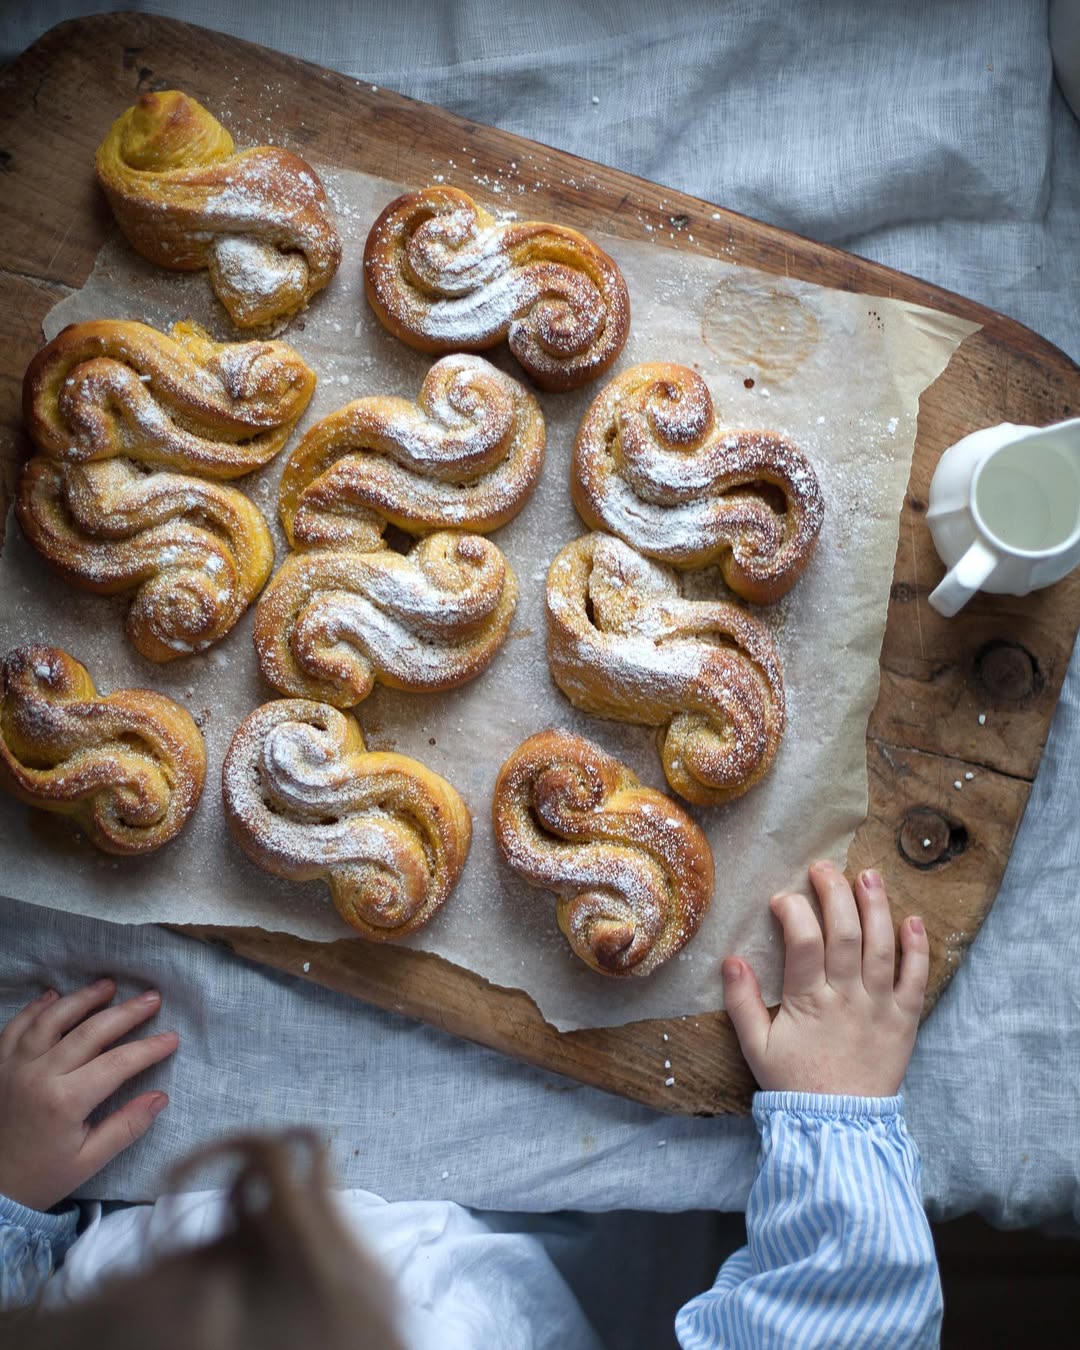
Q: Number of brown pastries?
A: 11